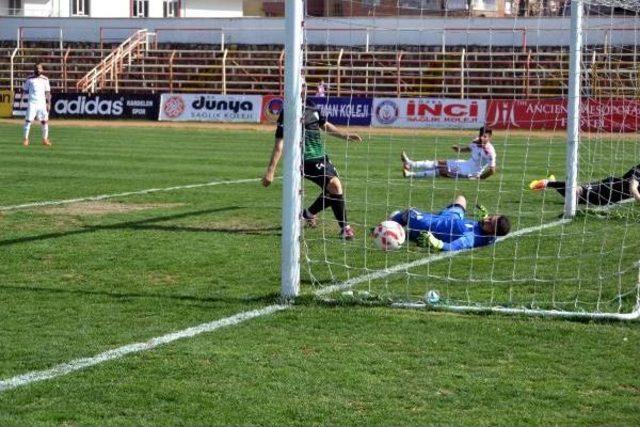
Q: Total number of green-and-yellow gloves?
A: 2